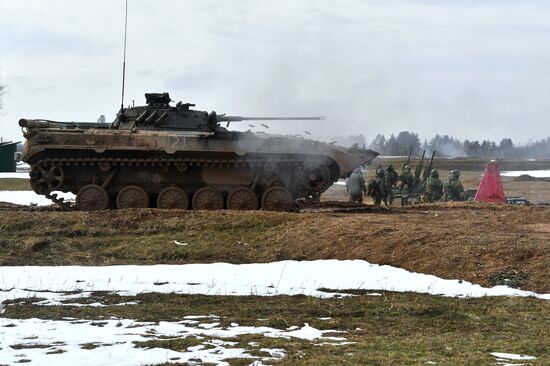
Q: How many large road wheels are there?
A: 6